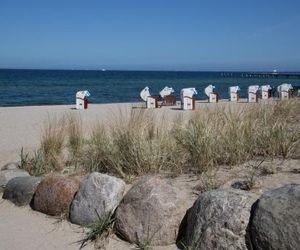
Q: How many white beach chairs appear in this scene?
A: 9